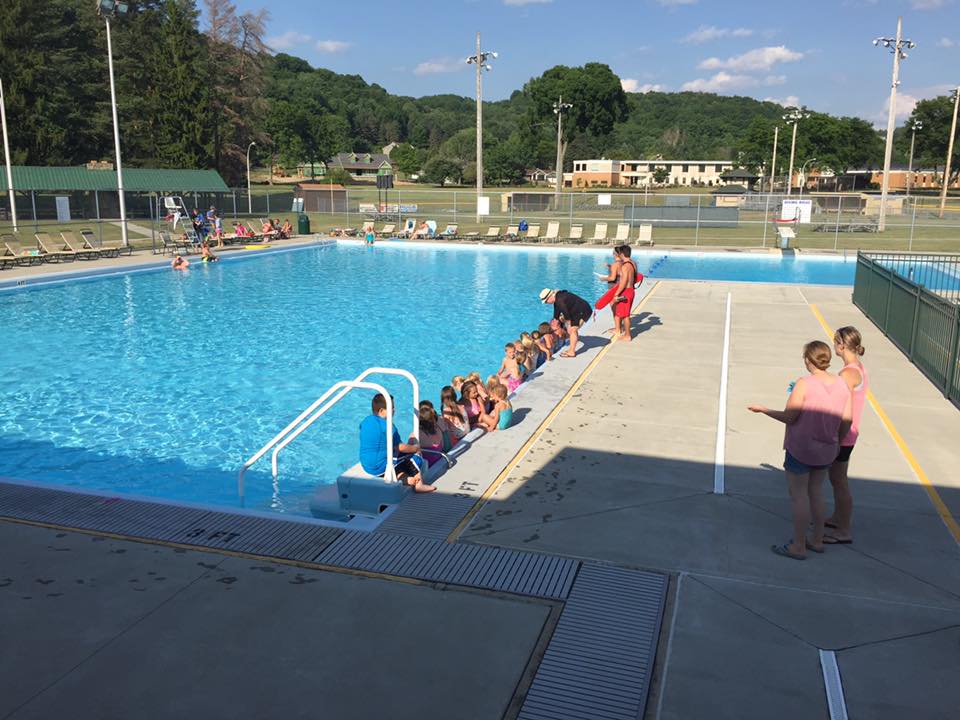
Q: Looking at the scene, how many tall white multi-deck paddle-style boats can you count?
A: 0